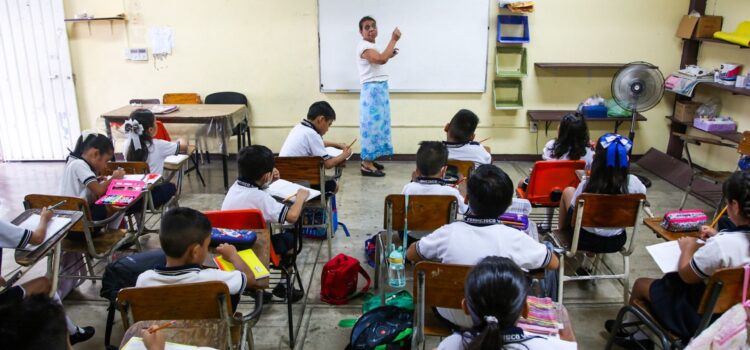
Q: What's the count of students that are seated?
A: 14